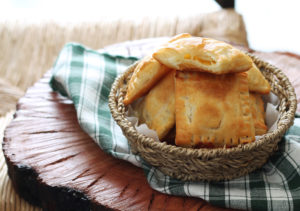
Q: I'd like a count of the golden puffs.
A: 6